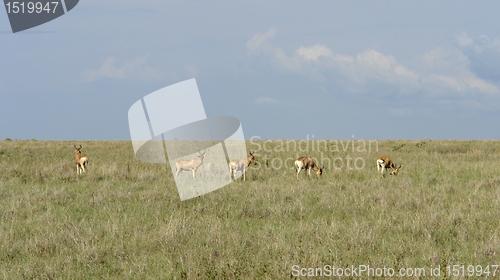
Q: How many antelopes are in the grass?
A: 5